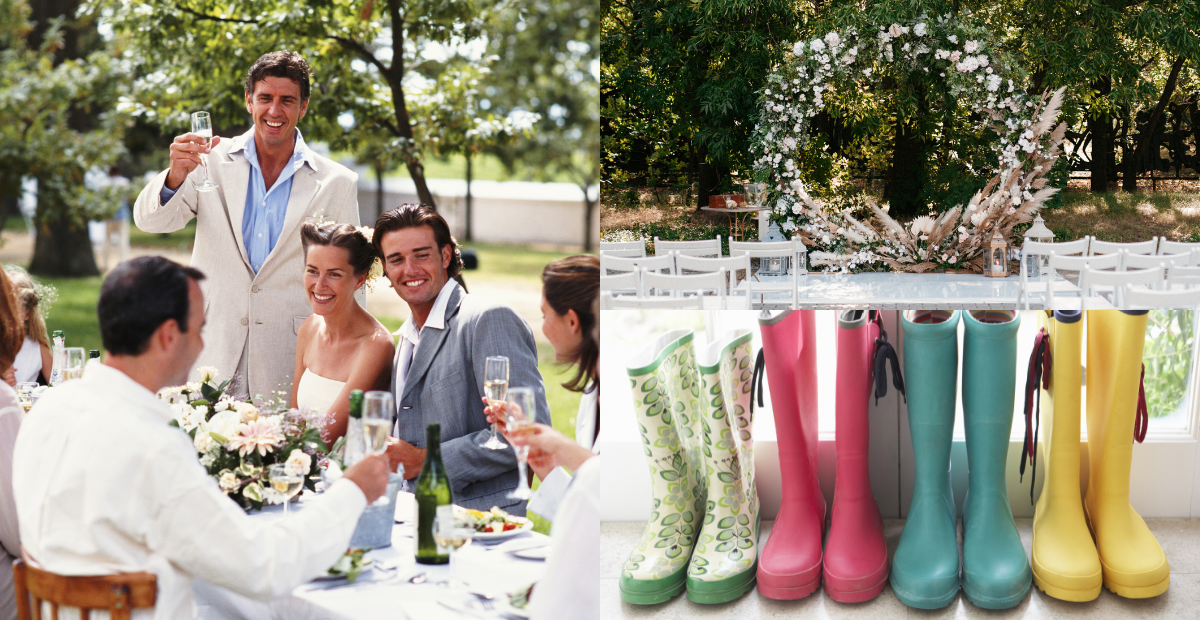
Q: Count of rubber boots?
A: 8